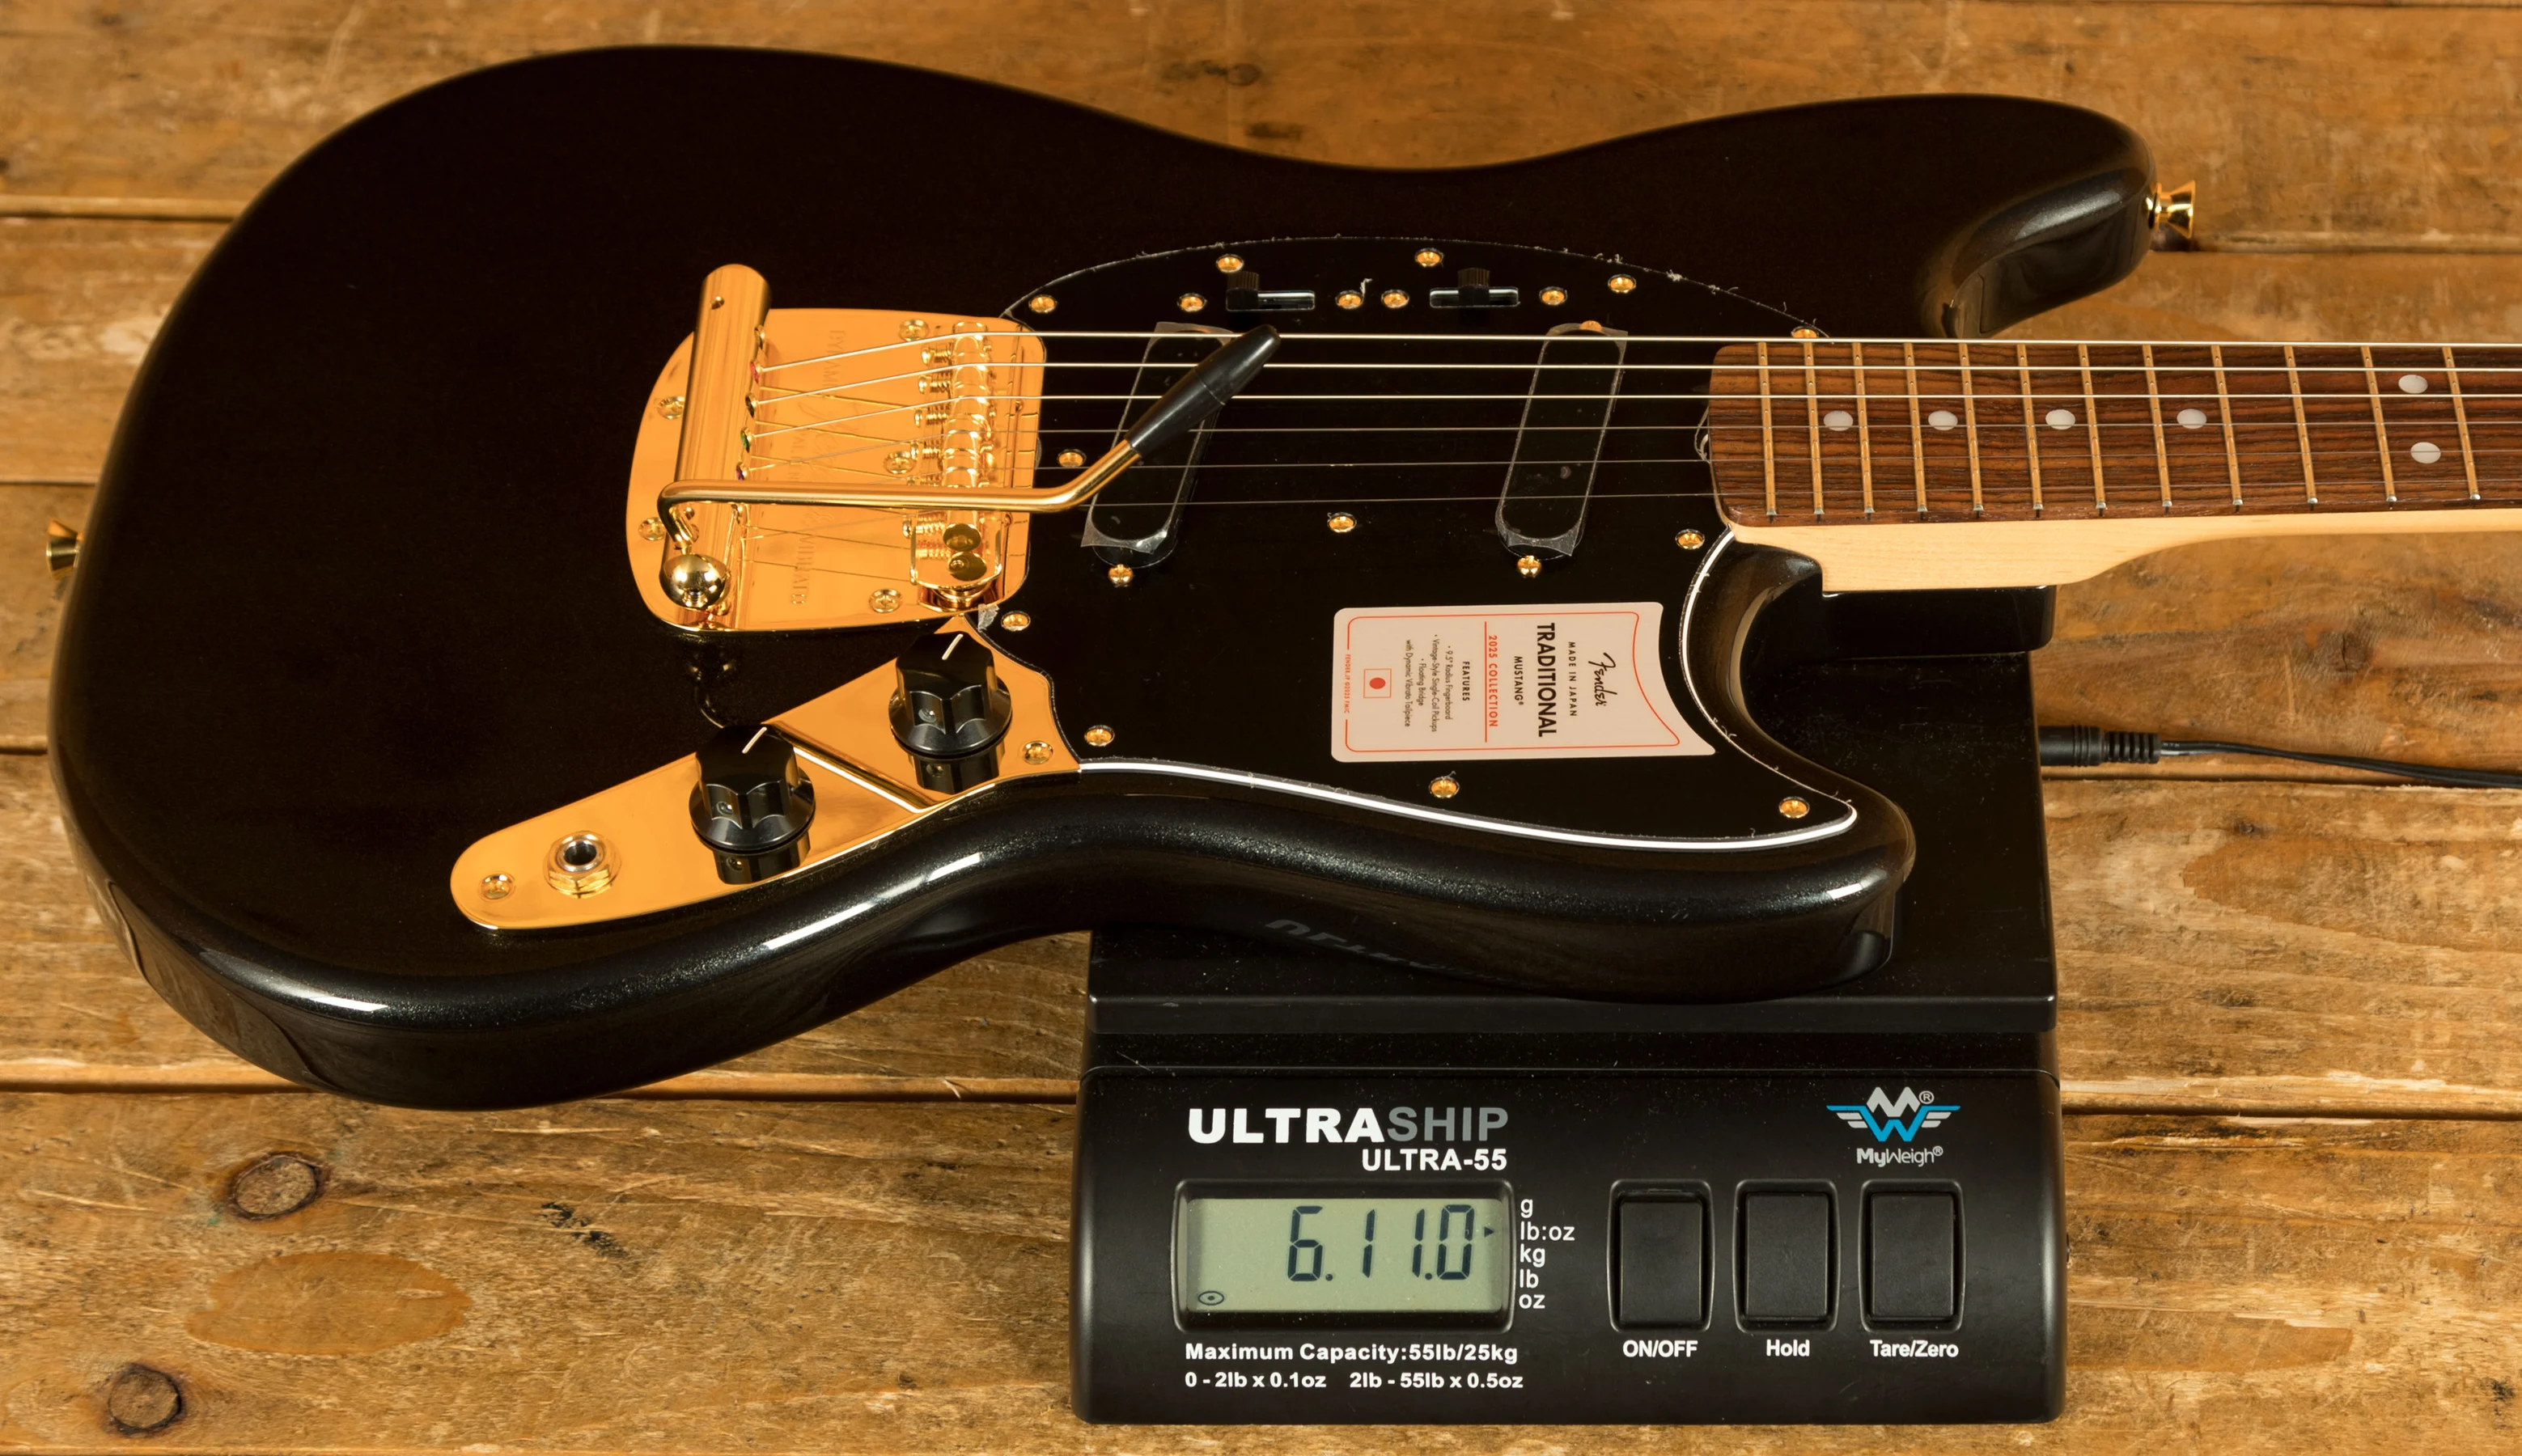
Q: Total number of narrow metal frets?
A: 12